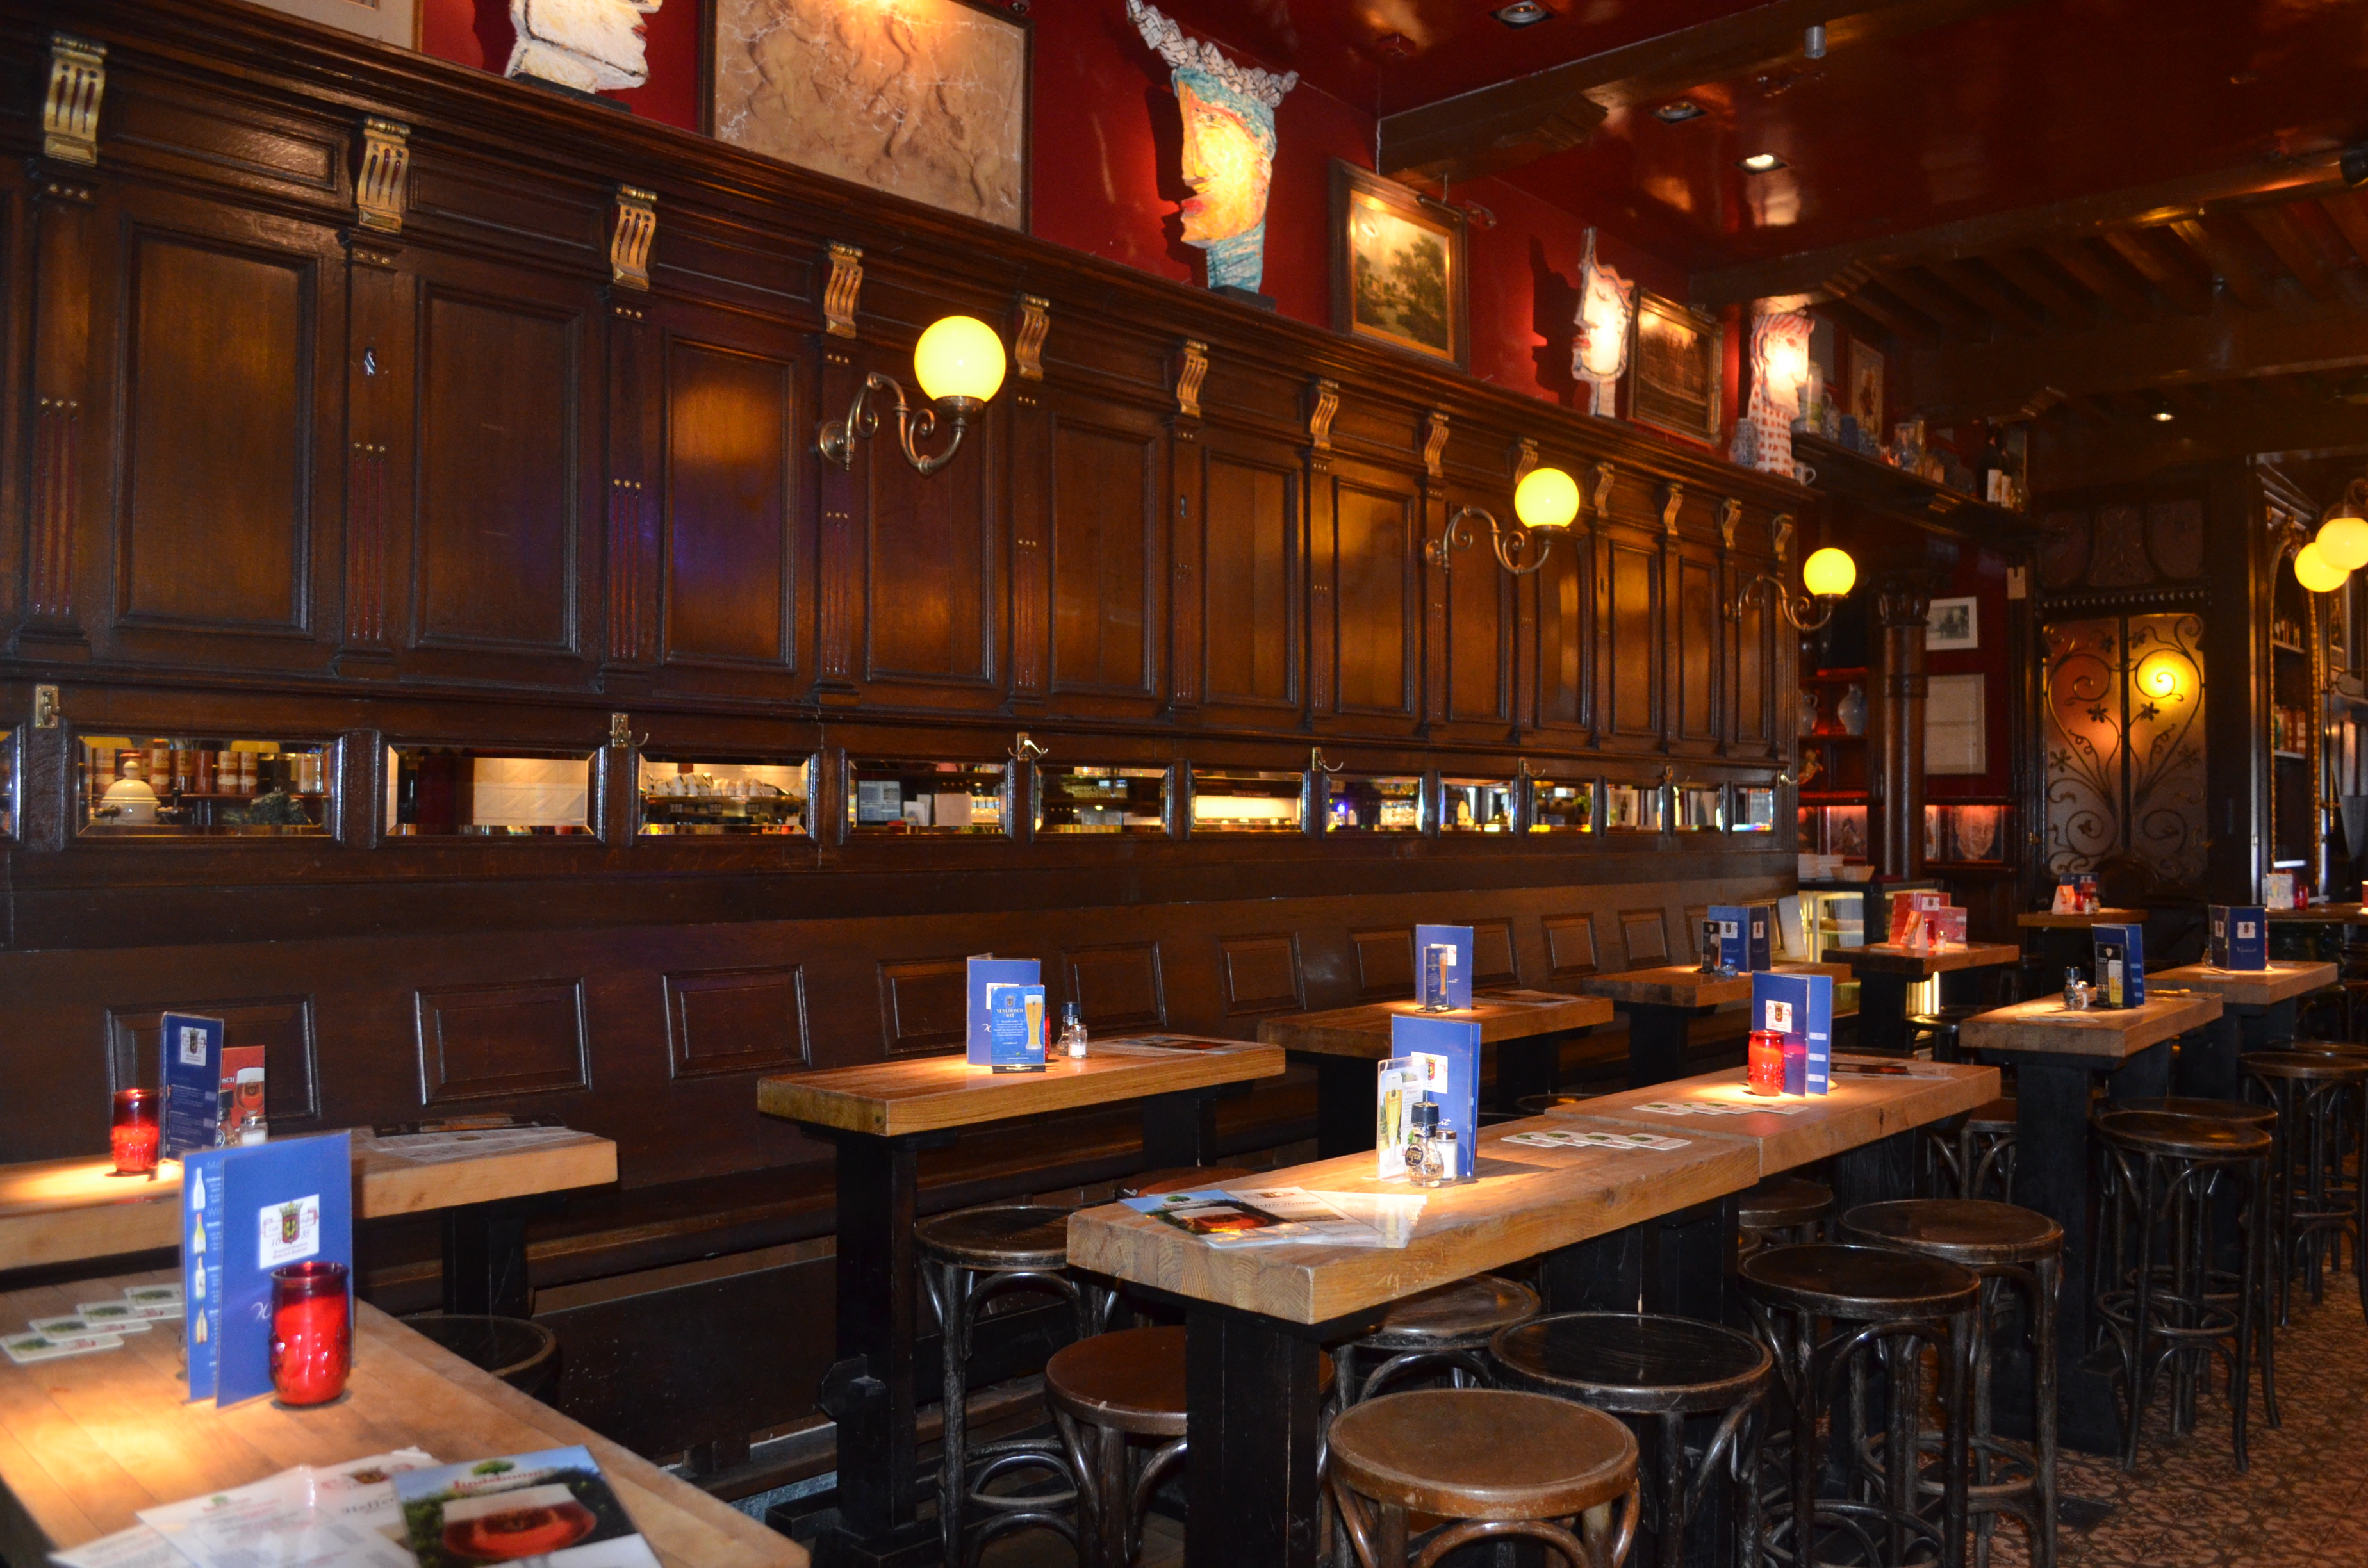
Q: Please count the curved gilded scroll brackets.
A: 13